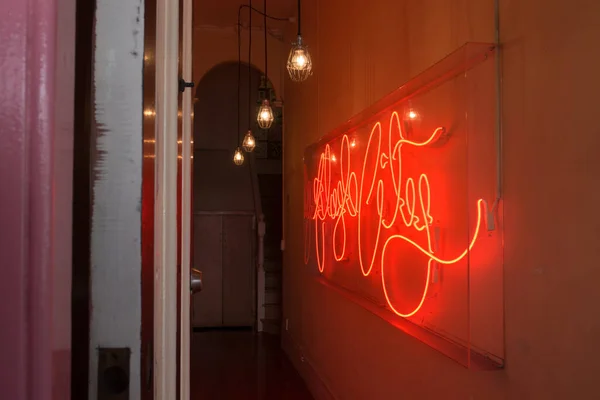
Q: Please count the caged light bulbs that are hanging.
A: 4